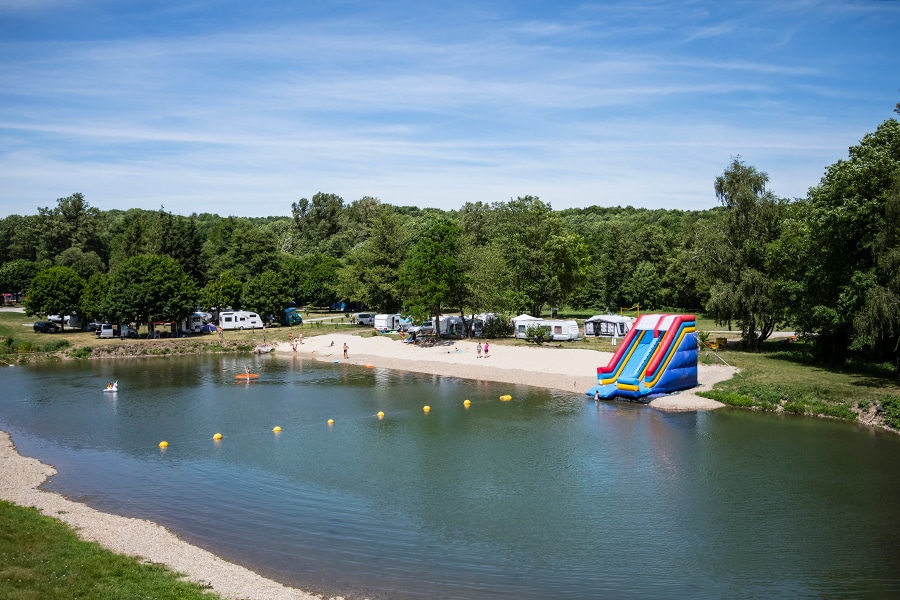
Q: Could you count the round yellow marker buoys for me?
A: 8